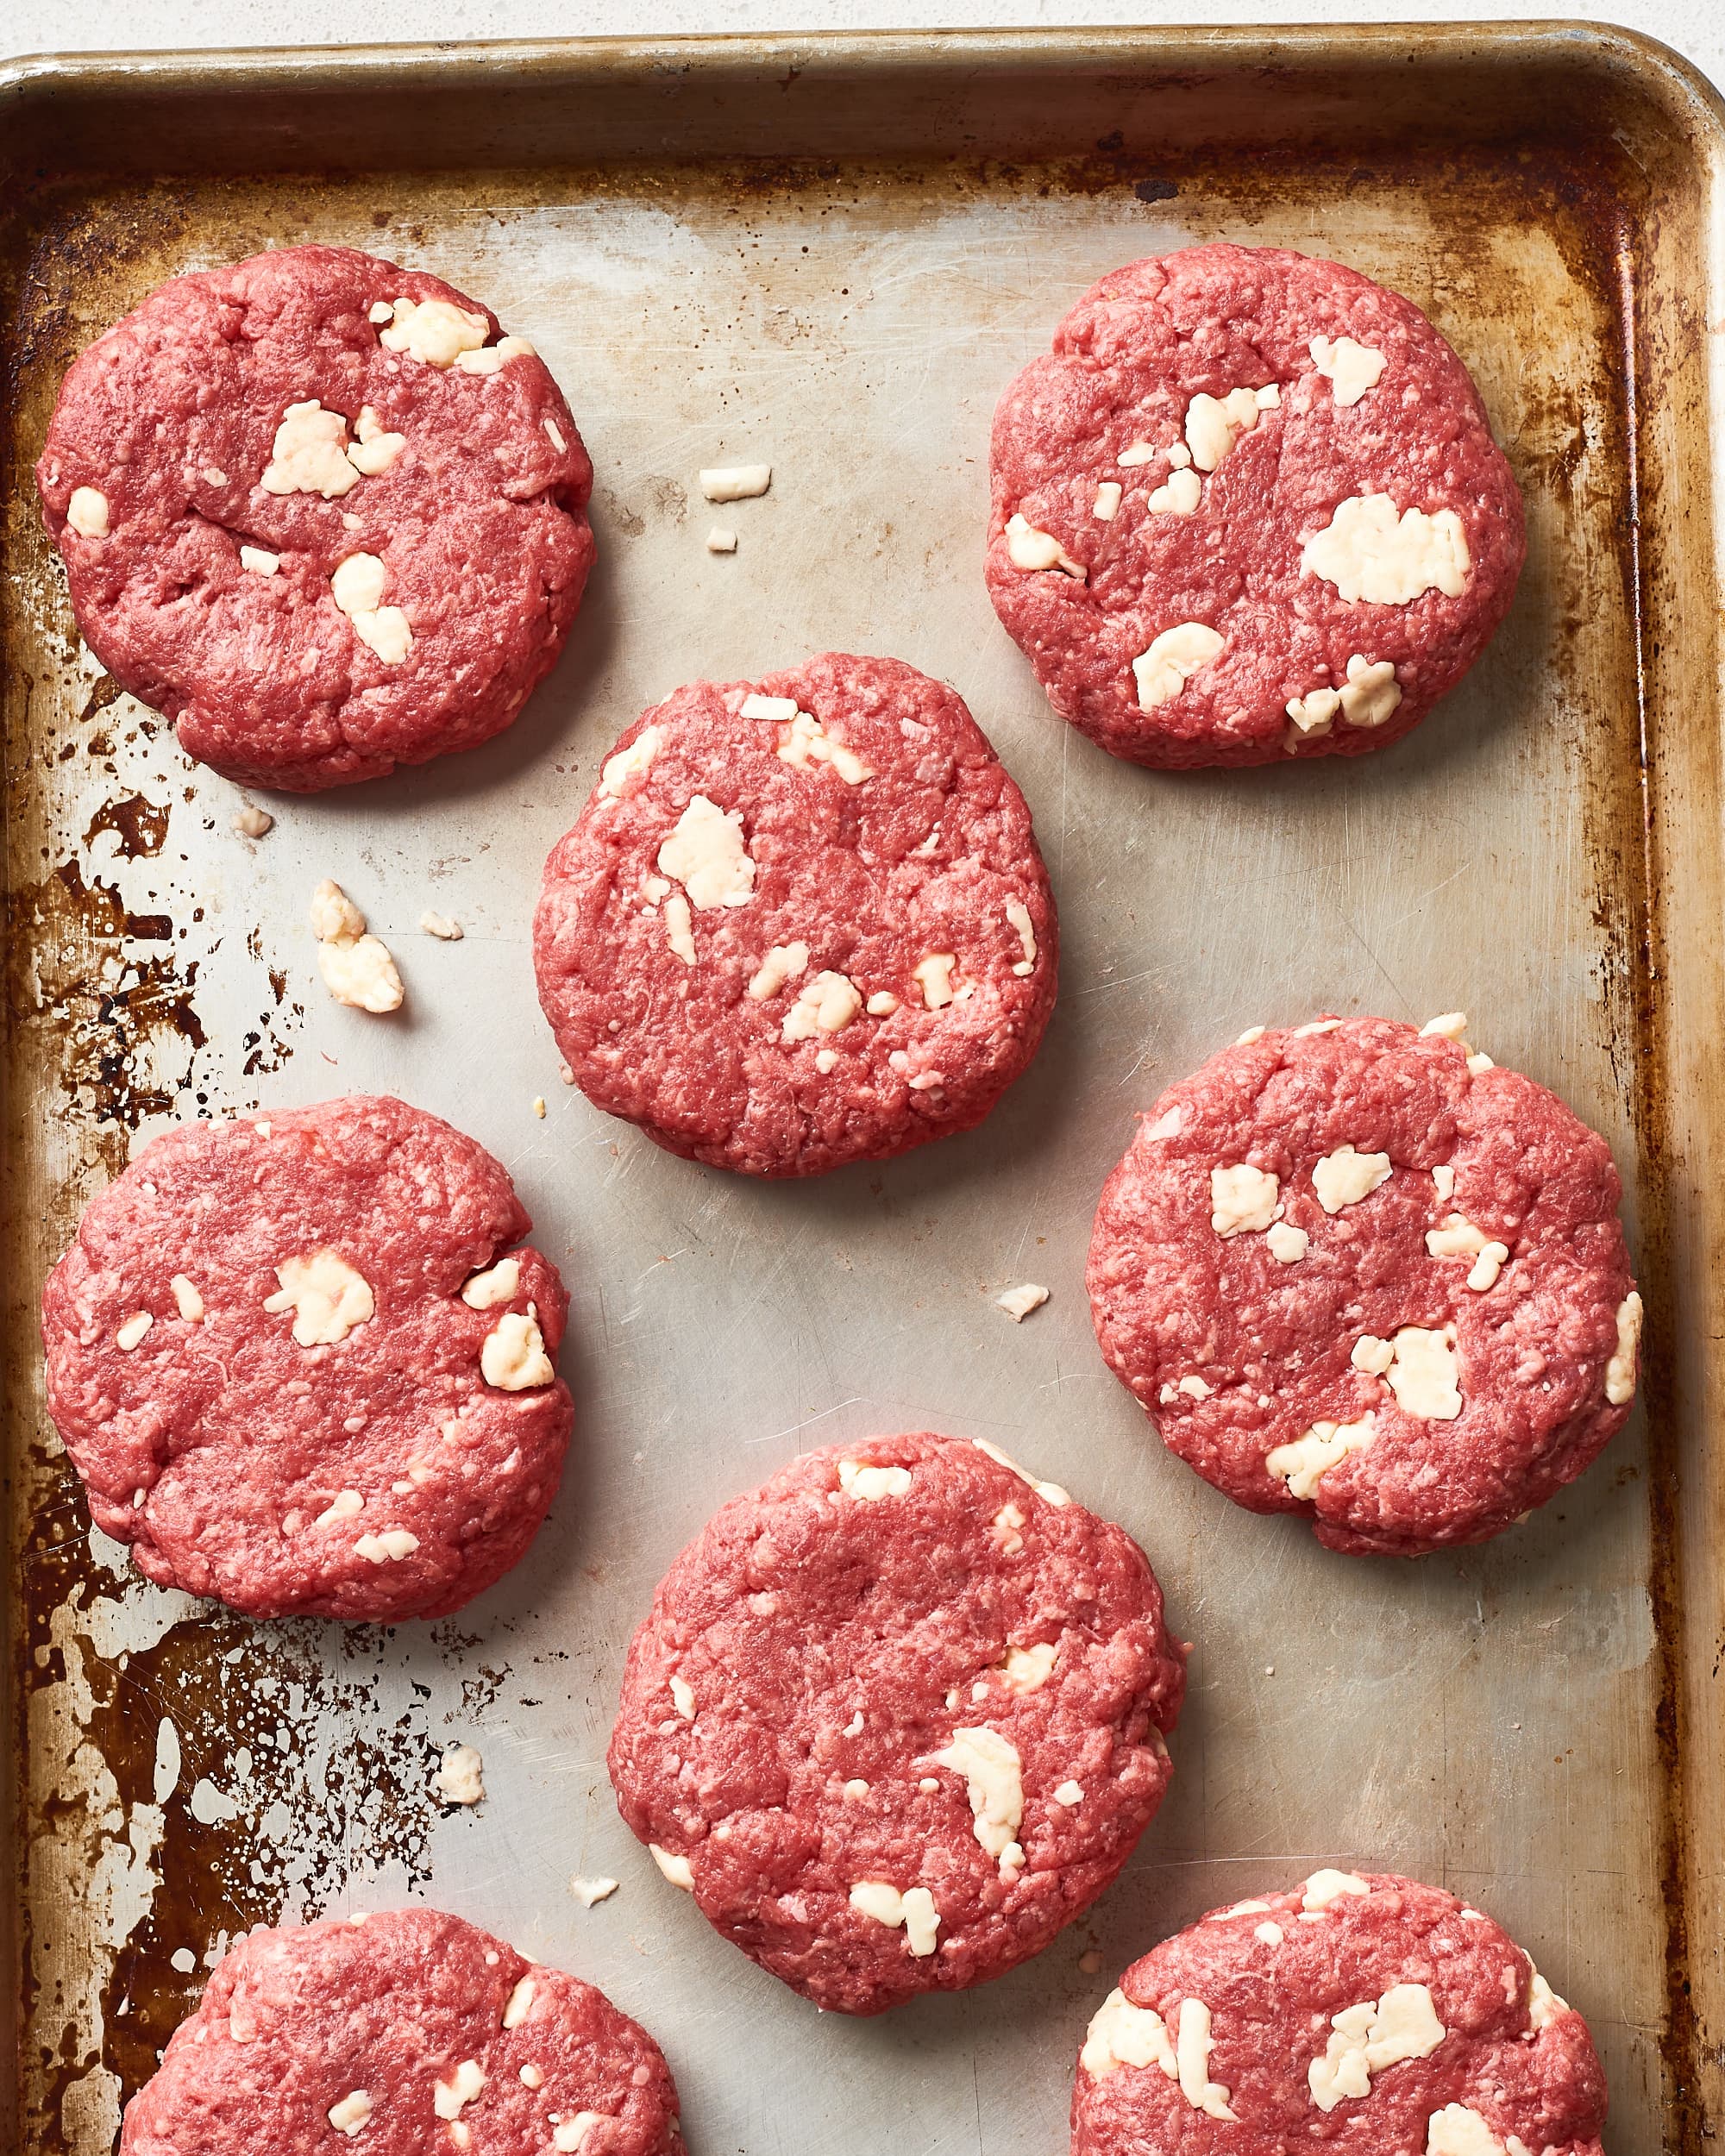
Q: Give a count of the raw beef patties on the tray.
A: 8